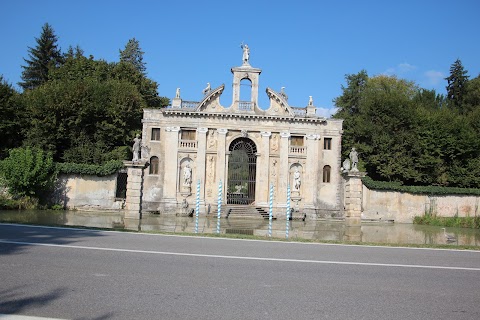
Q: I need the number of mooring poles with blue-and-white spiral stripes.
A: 4